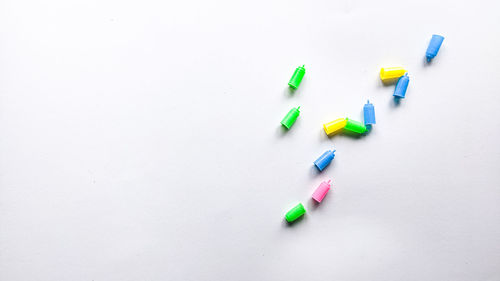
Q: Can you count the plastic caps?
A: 11